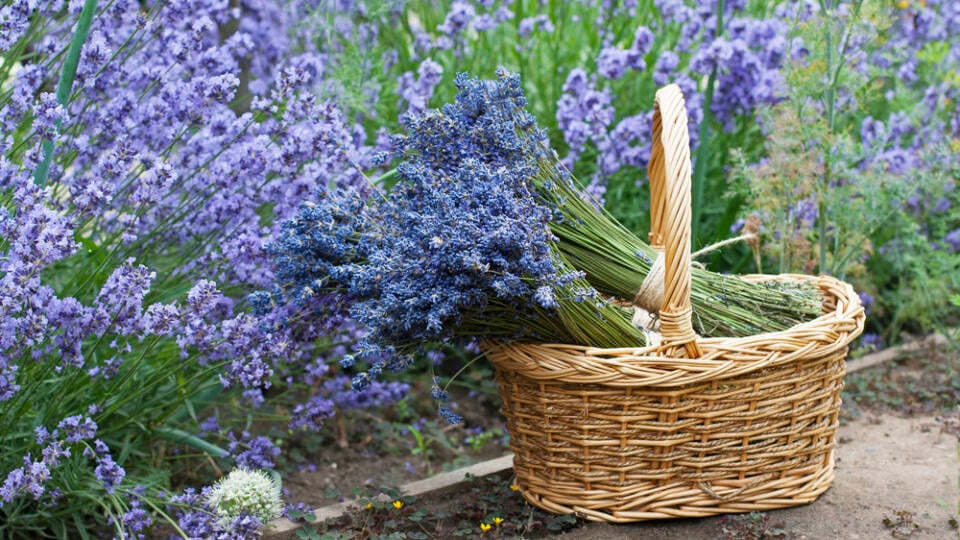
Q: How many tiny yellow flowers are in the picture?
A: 5